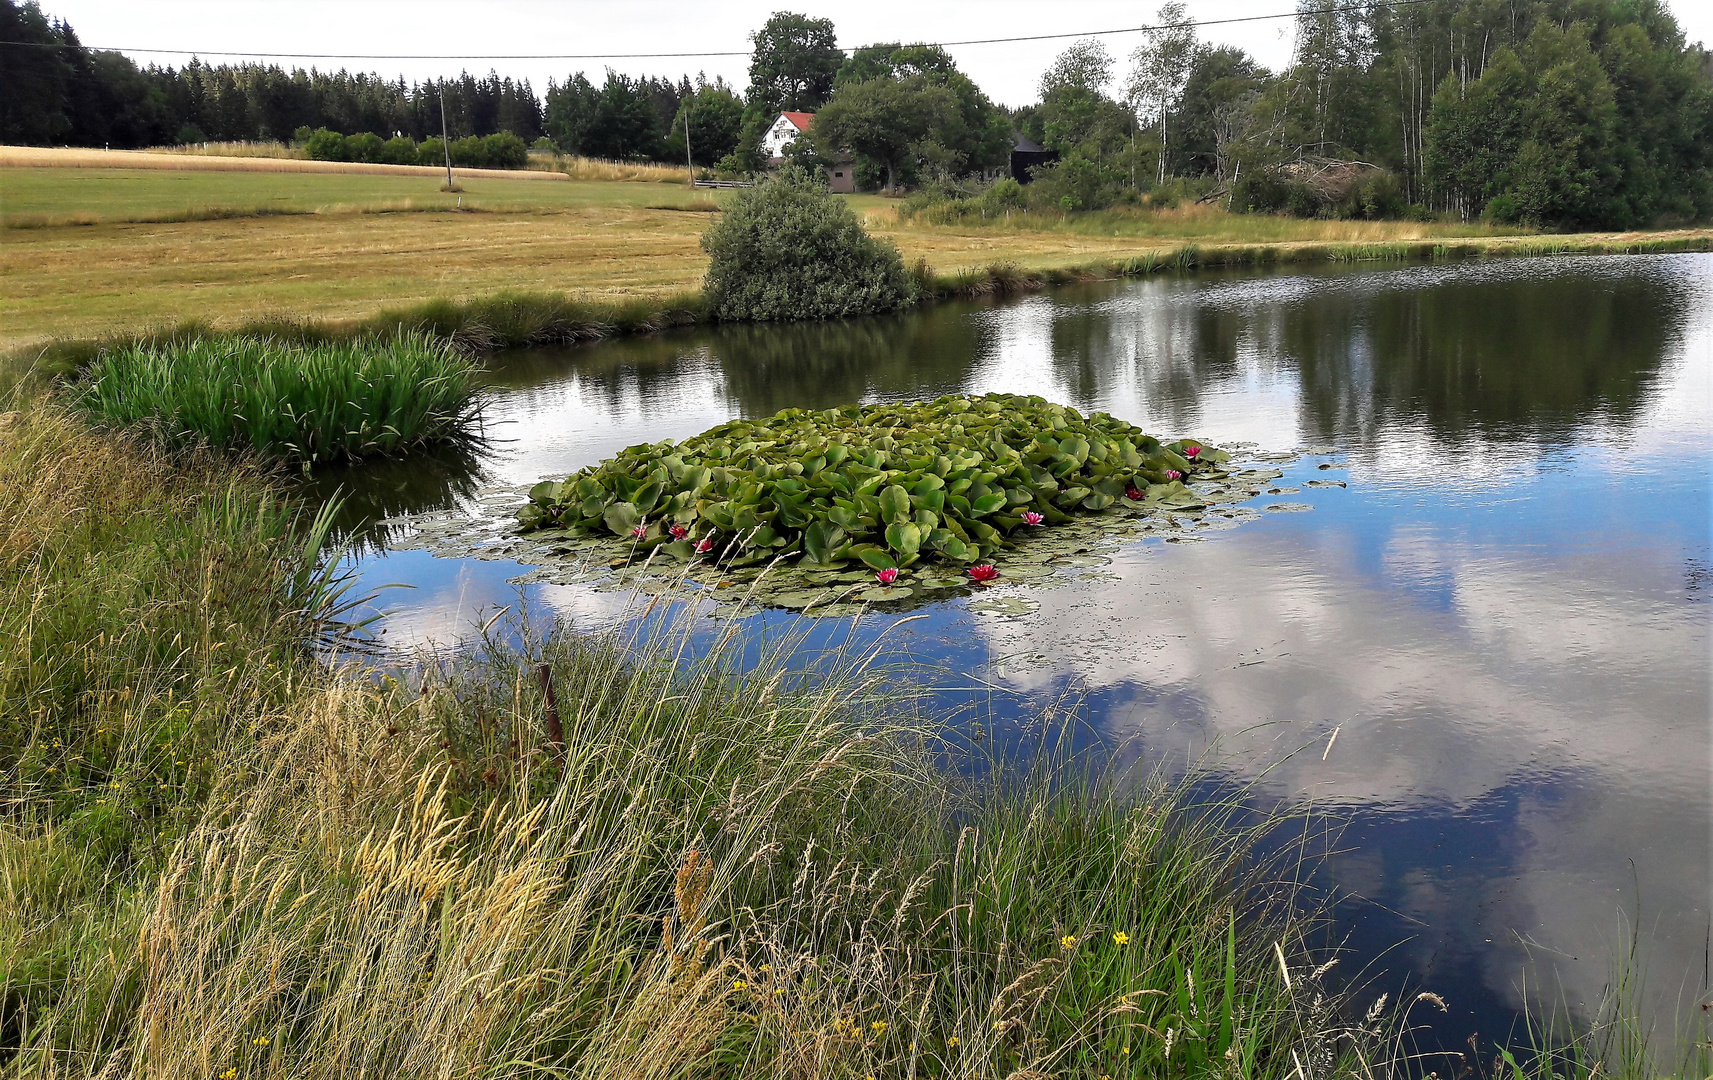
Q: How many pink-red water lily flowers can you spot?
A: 9